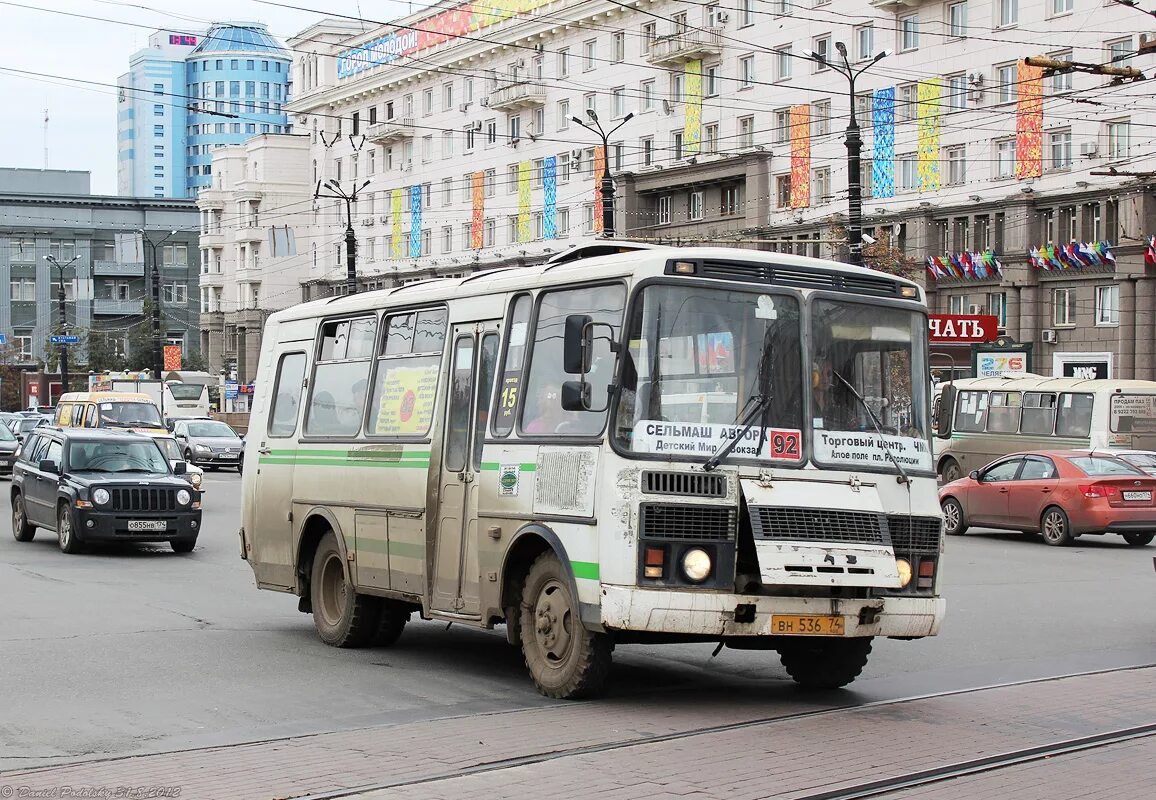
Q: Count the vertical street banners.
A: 11